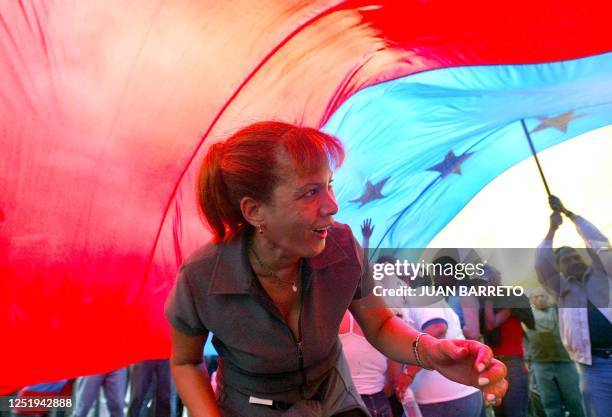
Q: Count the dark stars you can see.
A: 3